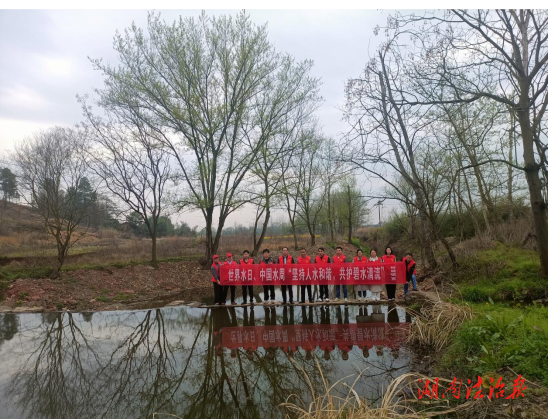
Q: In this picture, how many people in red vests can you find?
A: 12